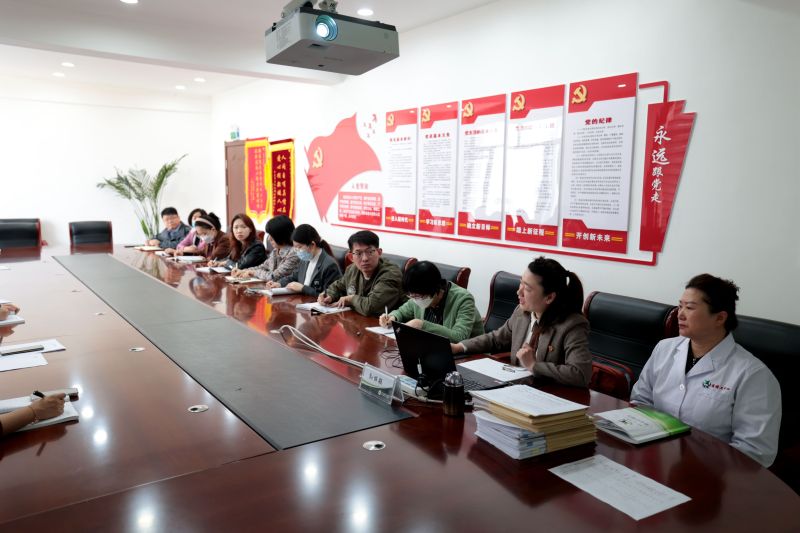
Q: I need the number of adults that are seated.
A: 10